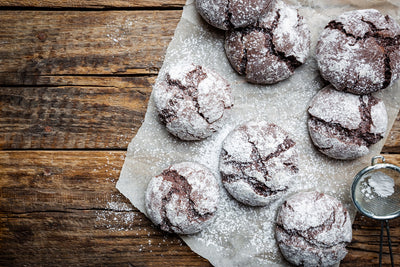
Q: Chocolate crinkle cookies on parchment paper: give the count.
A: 8